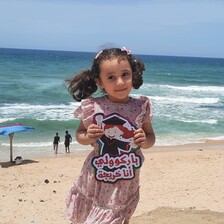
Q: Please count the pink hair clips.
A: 2